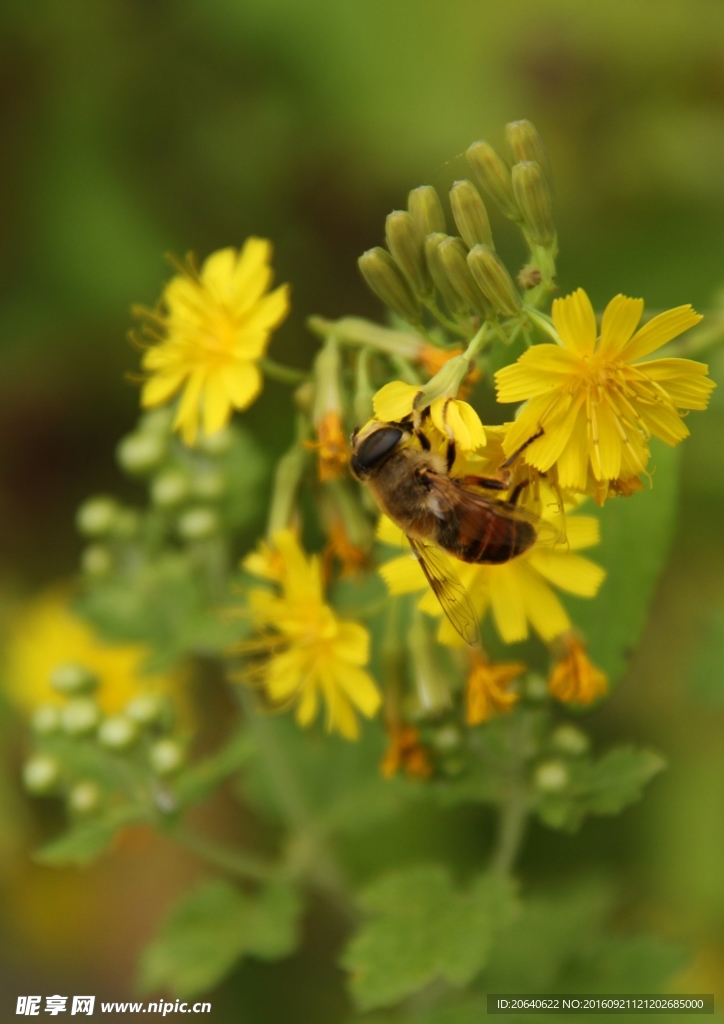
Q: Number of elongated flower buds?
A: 10